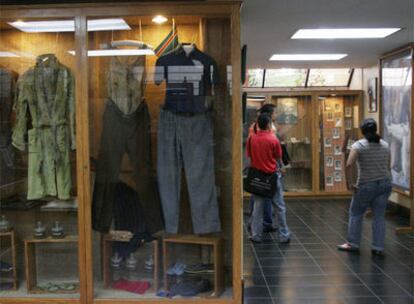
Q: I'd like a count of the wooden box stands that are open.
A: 4